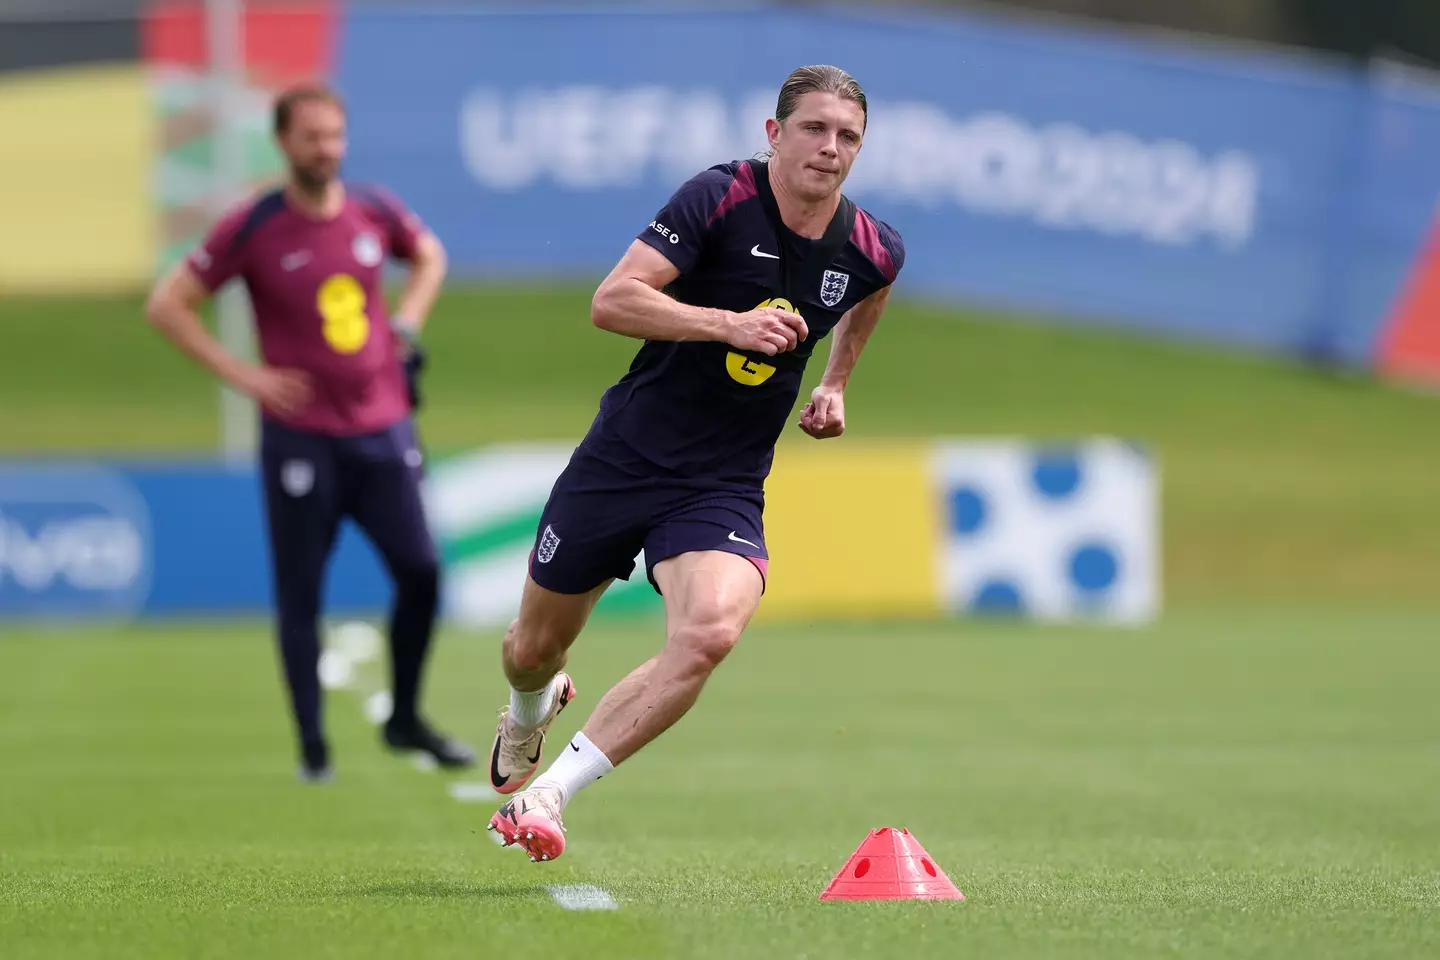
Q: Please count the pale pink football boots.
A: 2